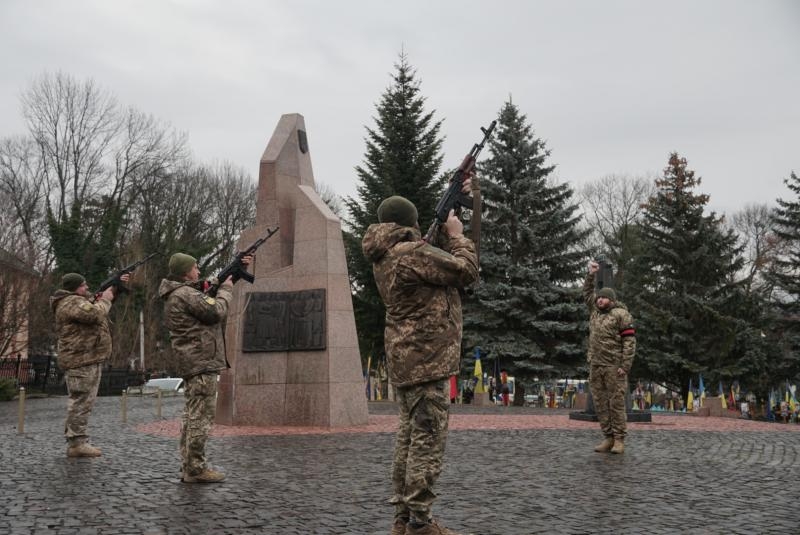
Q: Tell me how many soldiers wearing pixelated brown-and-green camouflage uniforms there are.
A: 4